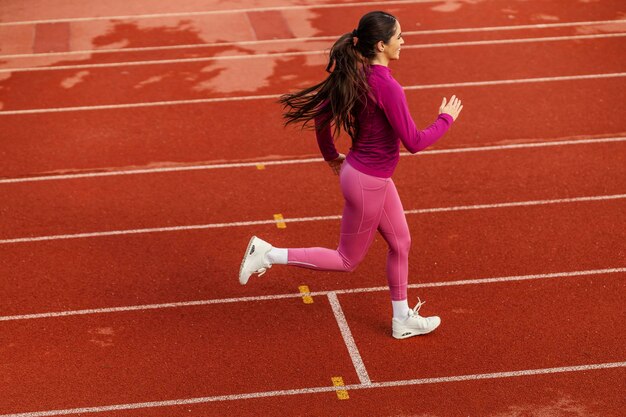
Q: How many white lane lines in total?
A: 8